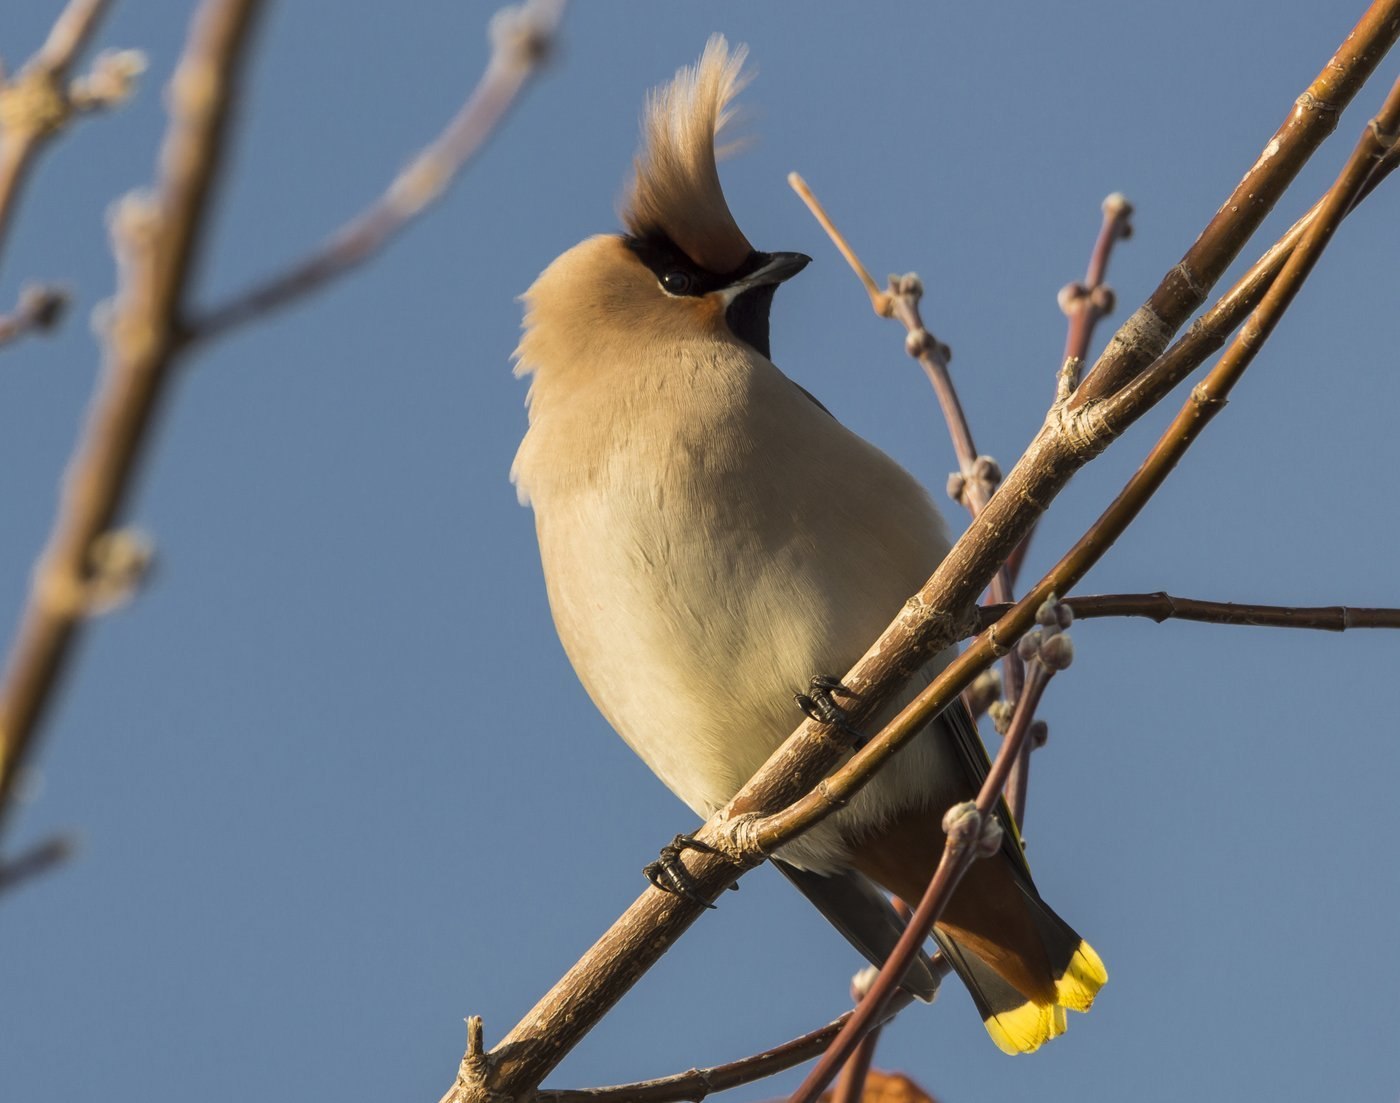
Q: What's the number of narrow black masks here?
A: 1